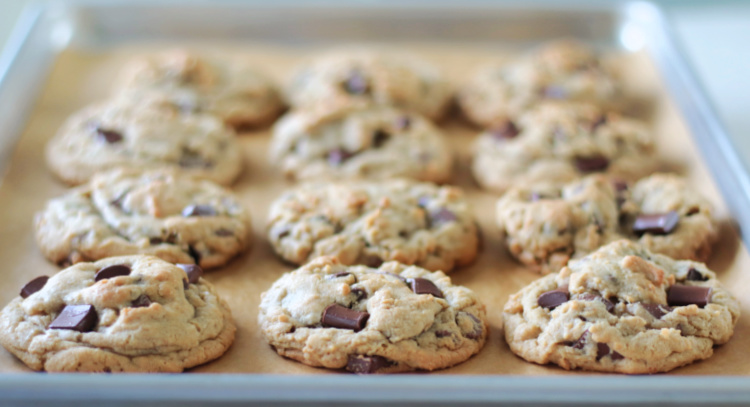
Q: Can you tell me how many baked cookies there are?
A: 12